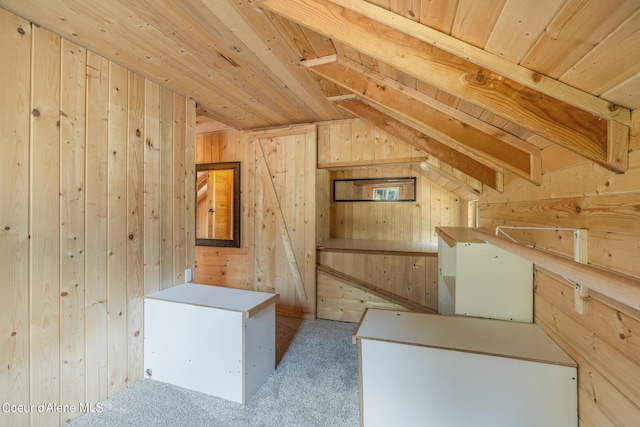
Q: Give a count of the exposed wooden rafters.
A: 3